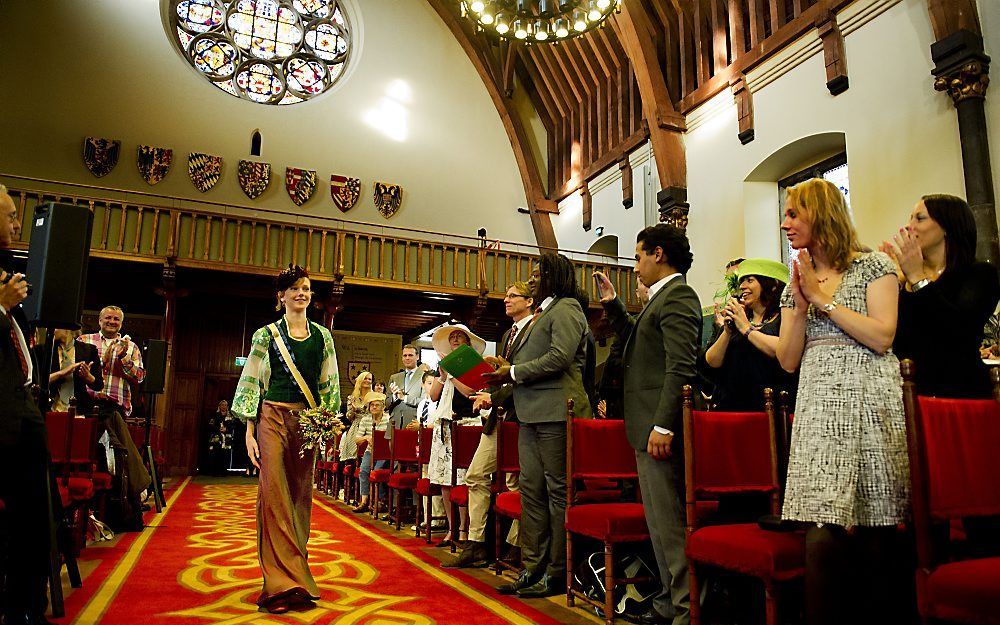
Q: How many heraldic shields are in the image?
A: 7